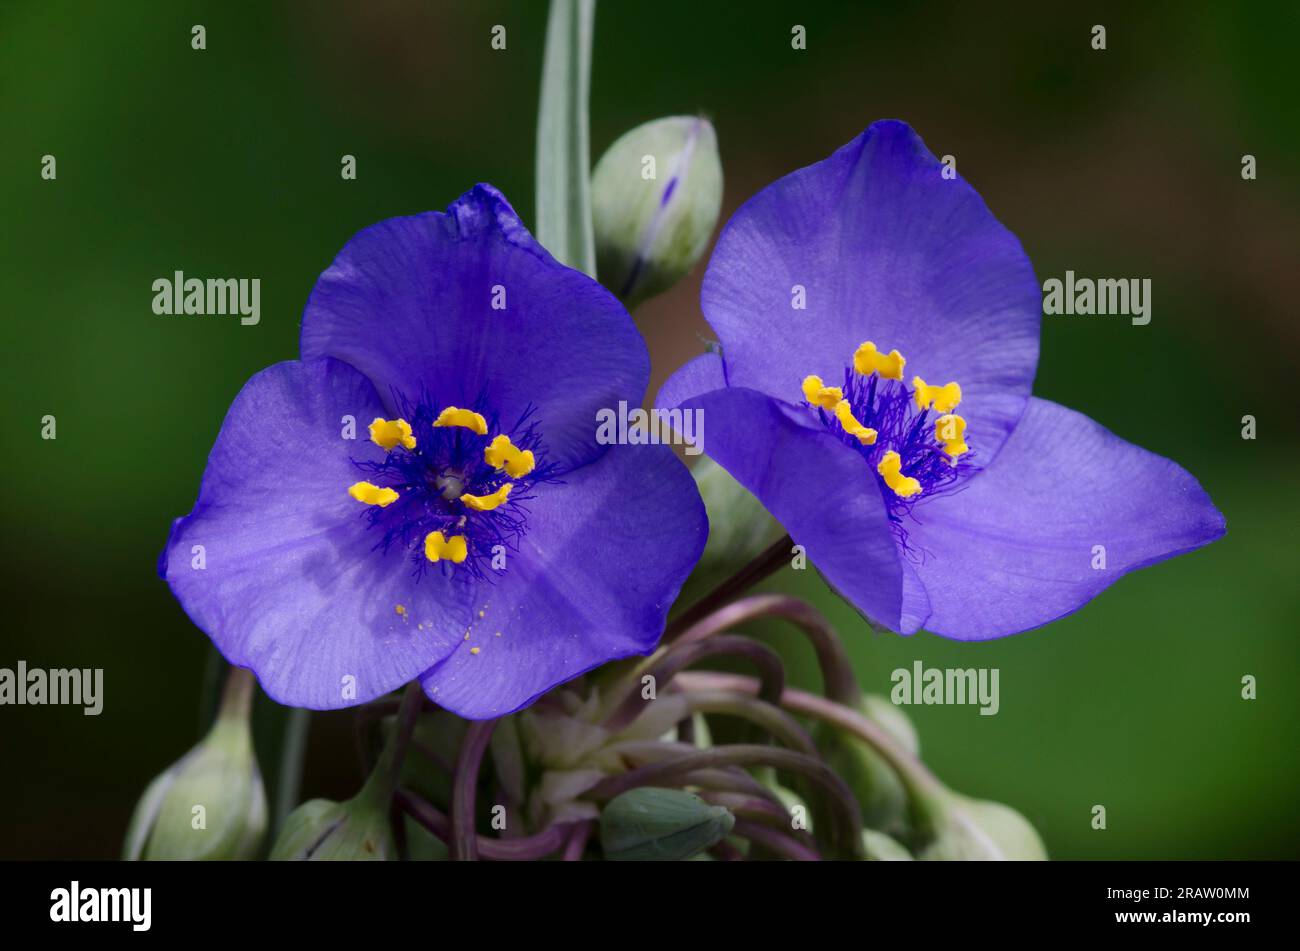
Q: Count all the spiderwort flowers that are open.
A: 2